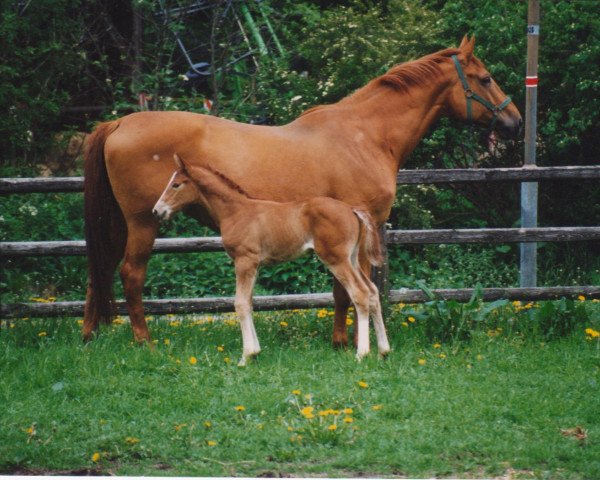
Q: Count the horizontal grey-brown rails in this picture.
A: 3